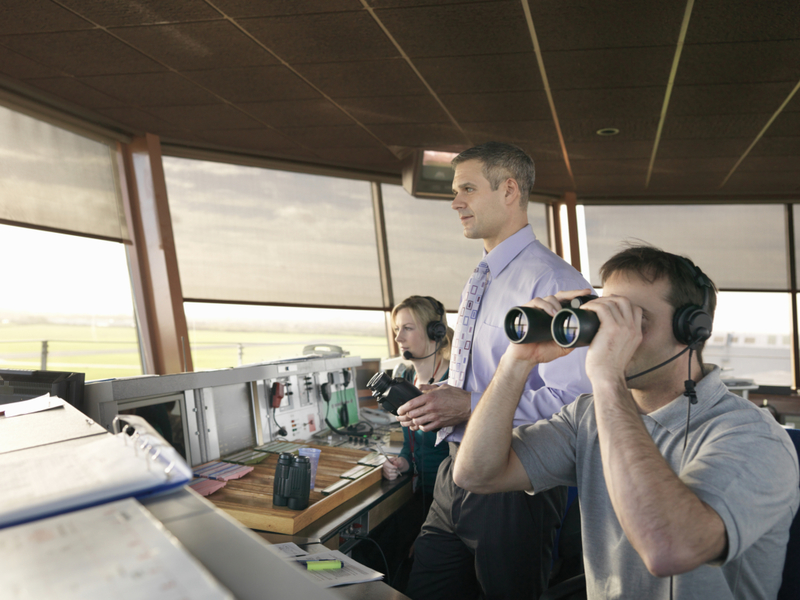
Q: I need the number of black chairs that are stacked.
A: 0